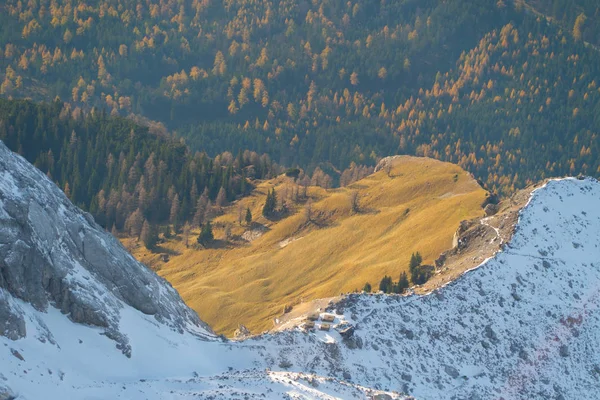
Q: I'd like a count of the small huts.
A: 4